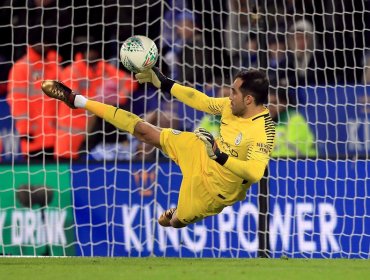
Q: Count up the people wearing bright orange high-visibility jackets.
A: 2